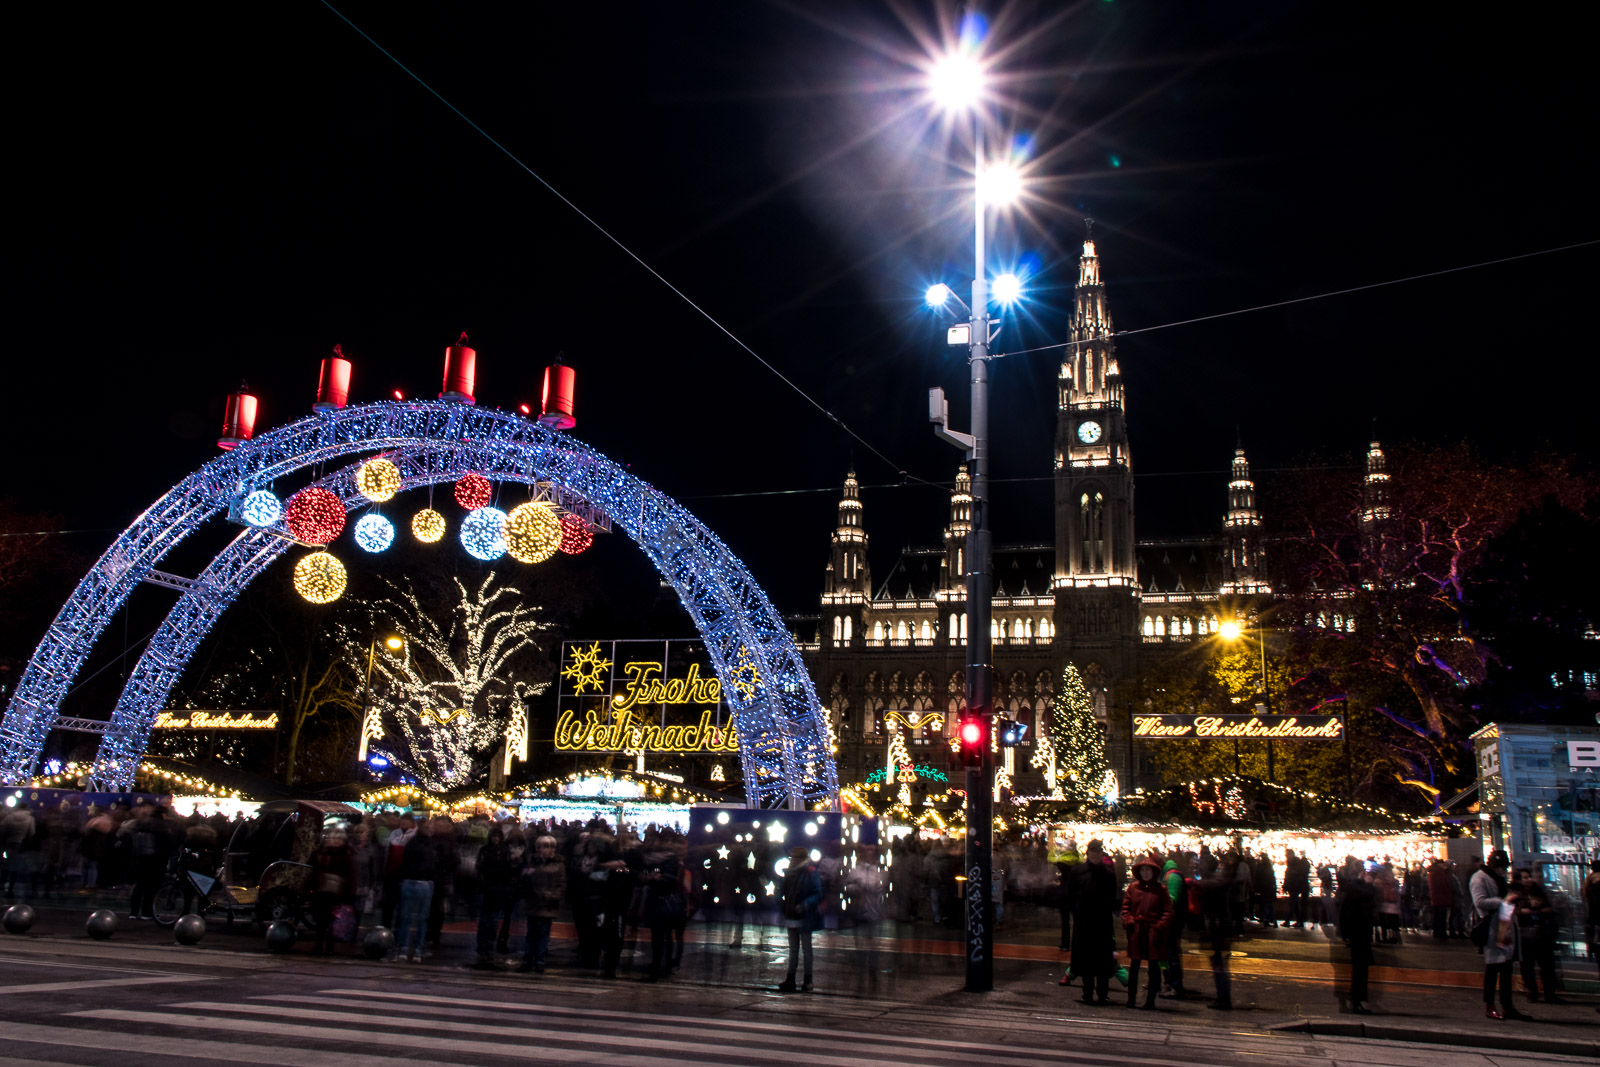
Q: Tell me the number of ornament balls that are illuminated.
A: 10